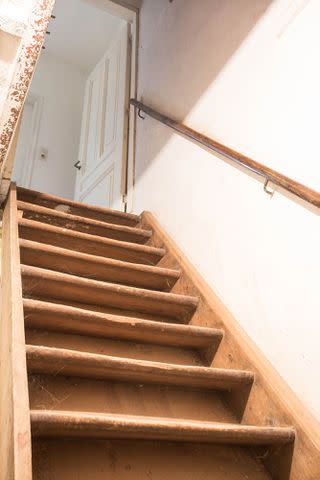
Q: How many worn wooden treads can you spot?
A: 8